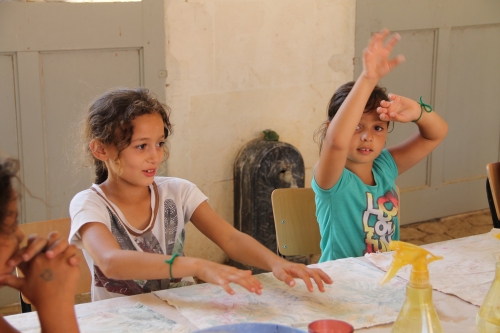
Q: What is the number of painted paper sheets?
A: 3